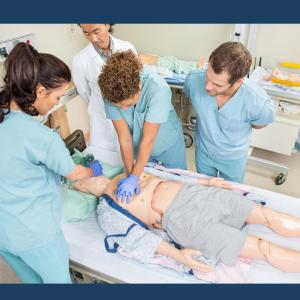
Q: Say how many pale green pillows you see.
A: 1